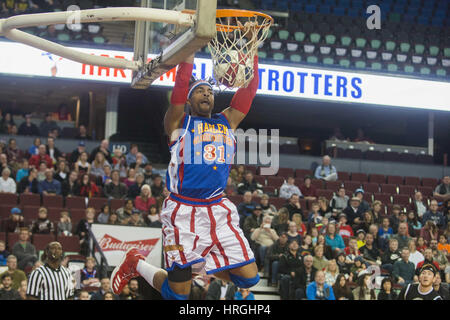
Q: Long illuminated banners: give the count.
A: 1